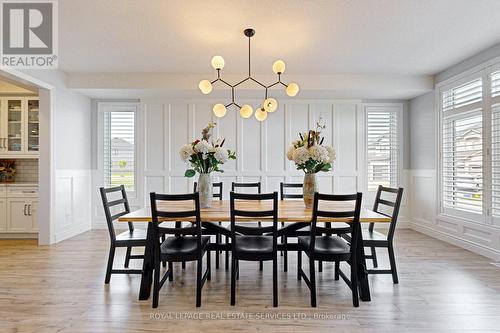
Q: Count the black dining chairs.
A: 8